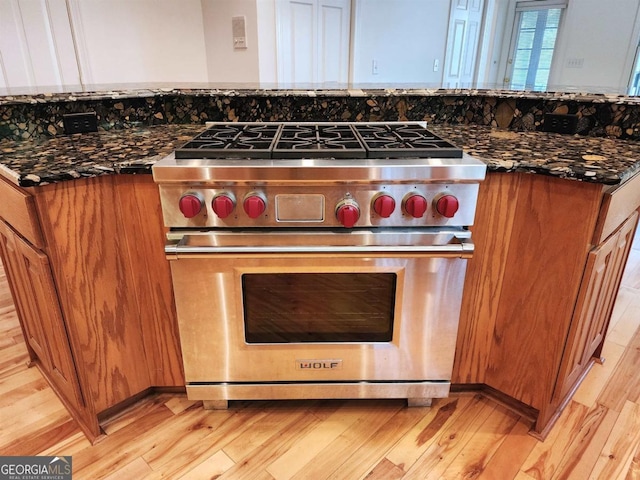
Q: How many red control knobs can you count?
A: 7